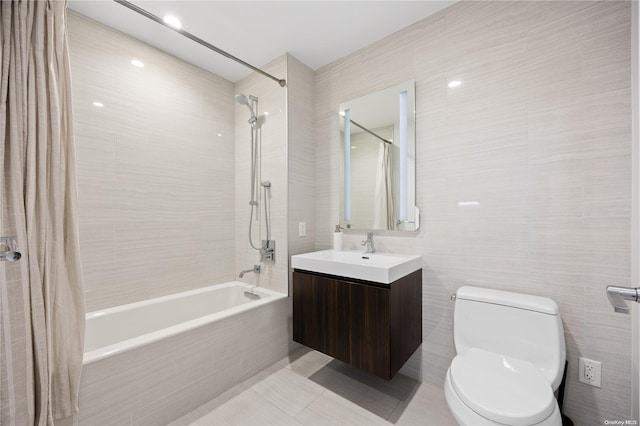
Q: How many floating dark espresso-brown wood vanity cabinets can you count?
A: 1